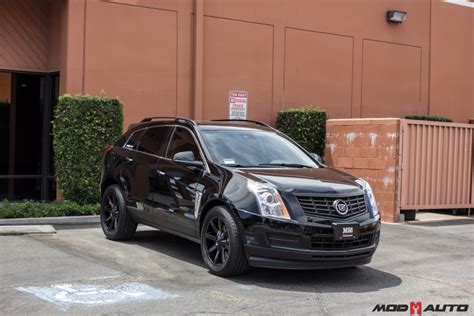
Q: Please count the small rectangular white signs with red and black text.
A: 1